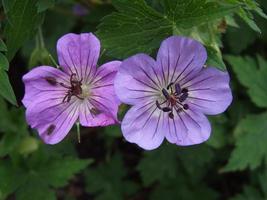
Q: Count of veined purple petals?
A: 10